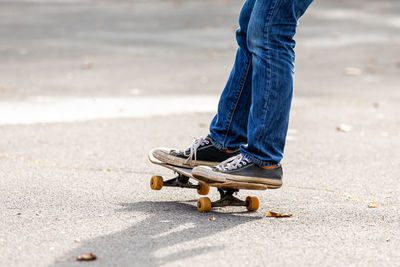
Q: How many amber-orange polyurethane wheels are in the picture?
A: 4